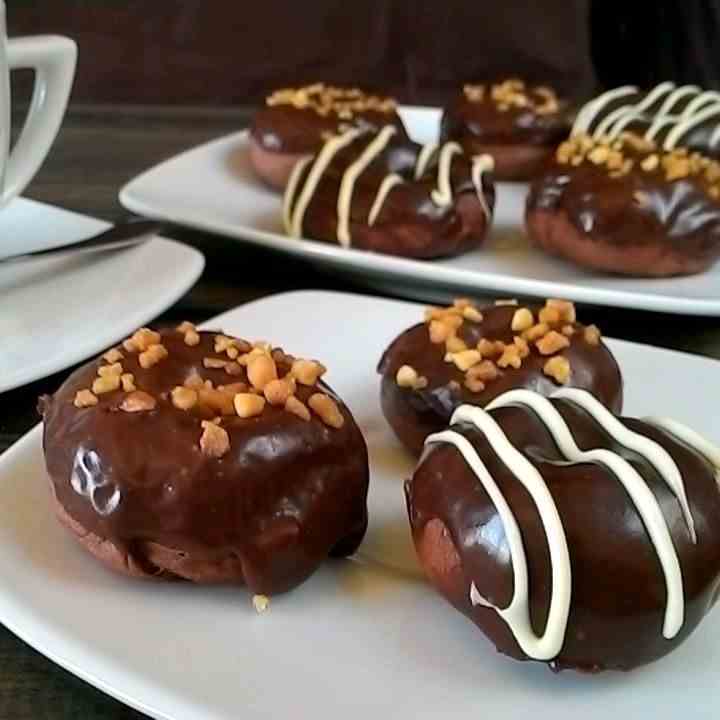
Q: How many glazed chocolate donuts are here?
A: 8